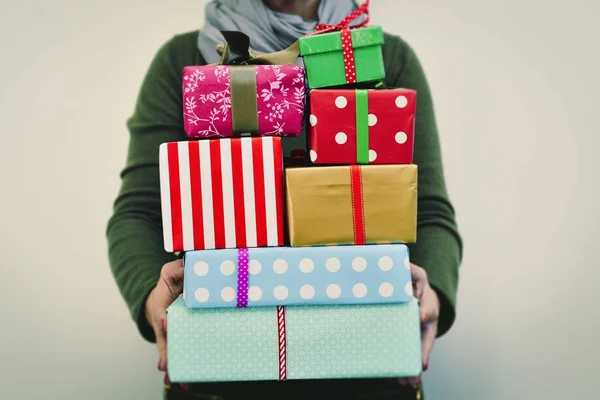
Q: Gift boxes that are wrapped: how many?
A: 7